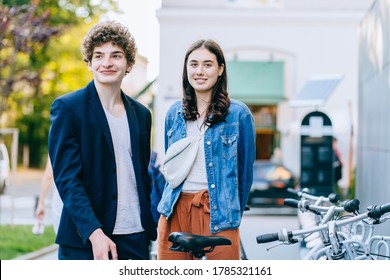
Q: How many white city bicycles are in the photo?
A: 3